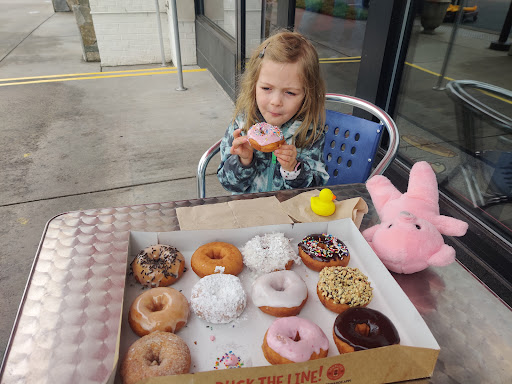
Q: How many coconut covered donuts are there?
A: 1